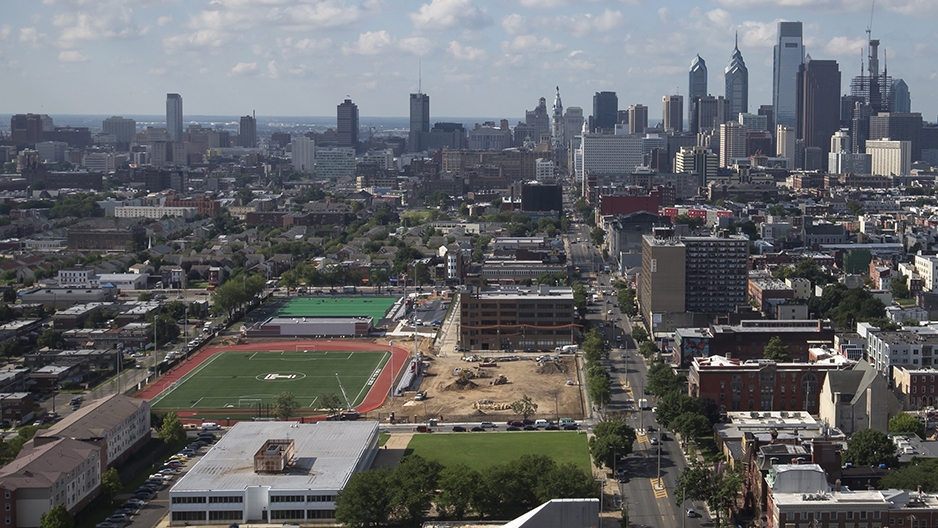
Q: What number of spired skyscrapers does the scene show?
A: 2